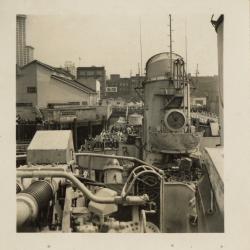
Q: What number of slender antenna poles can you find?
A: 3